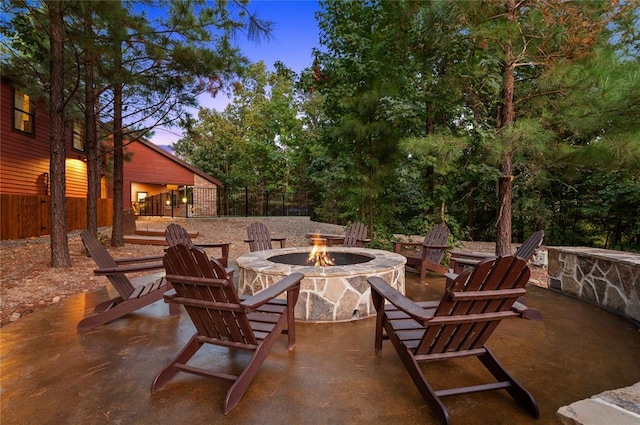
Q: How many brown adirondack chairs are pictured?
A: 8